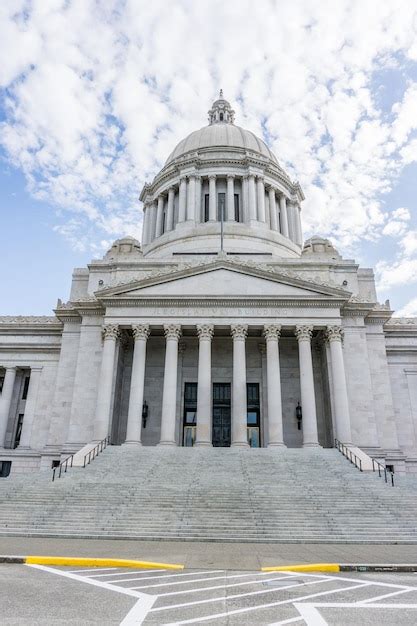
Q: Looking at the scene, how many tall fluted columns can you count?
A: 8